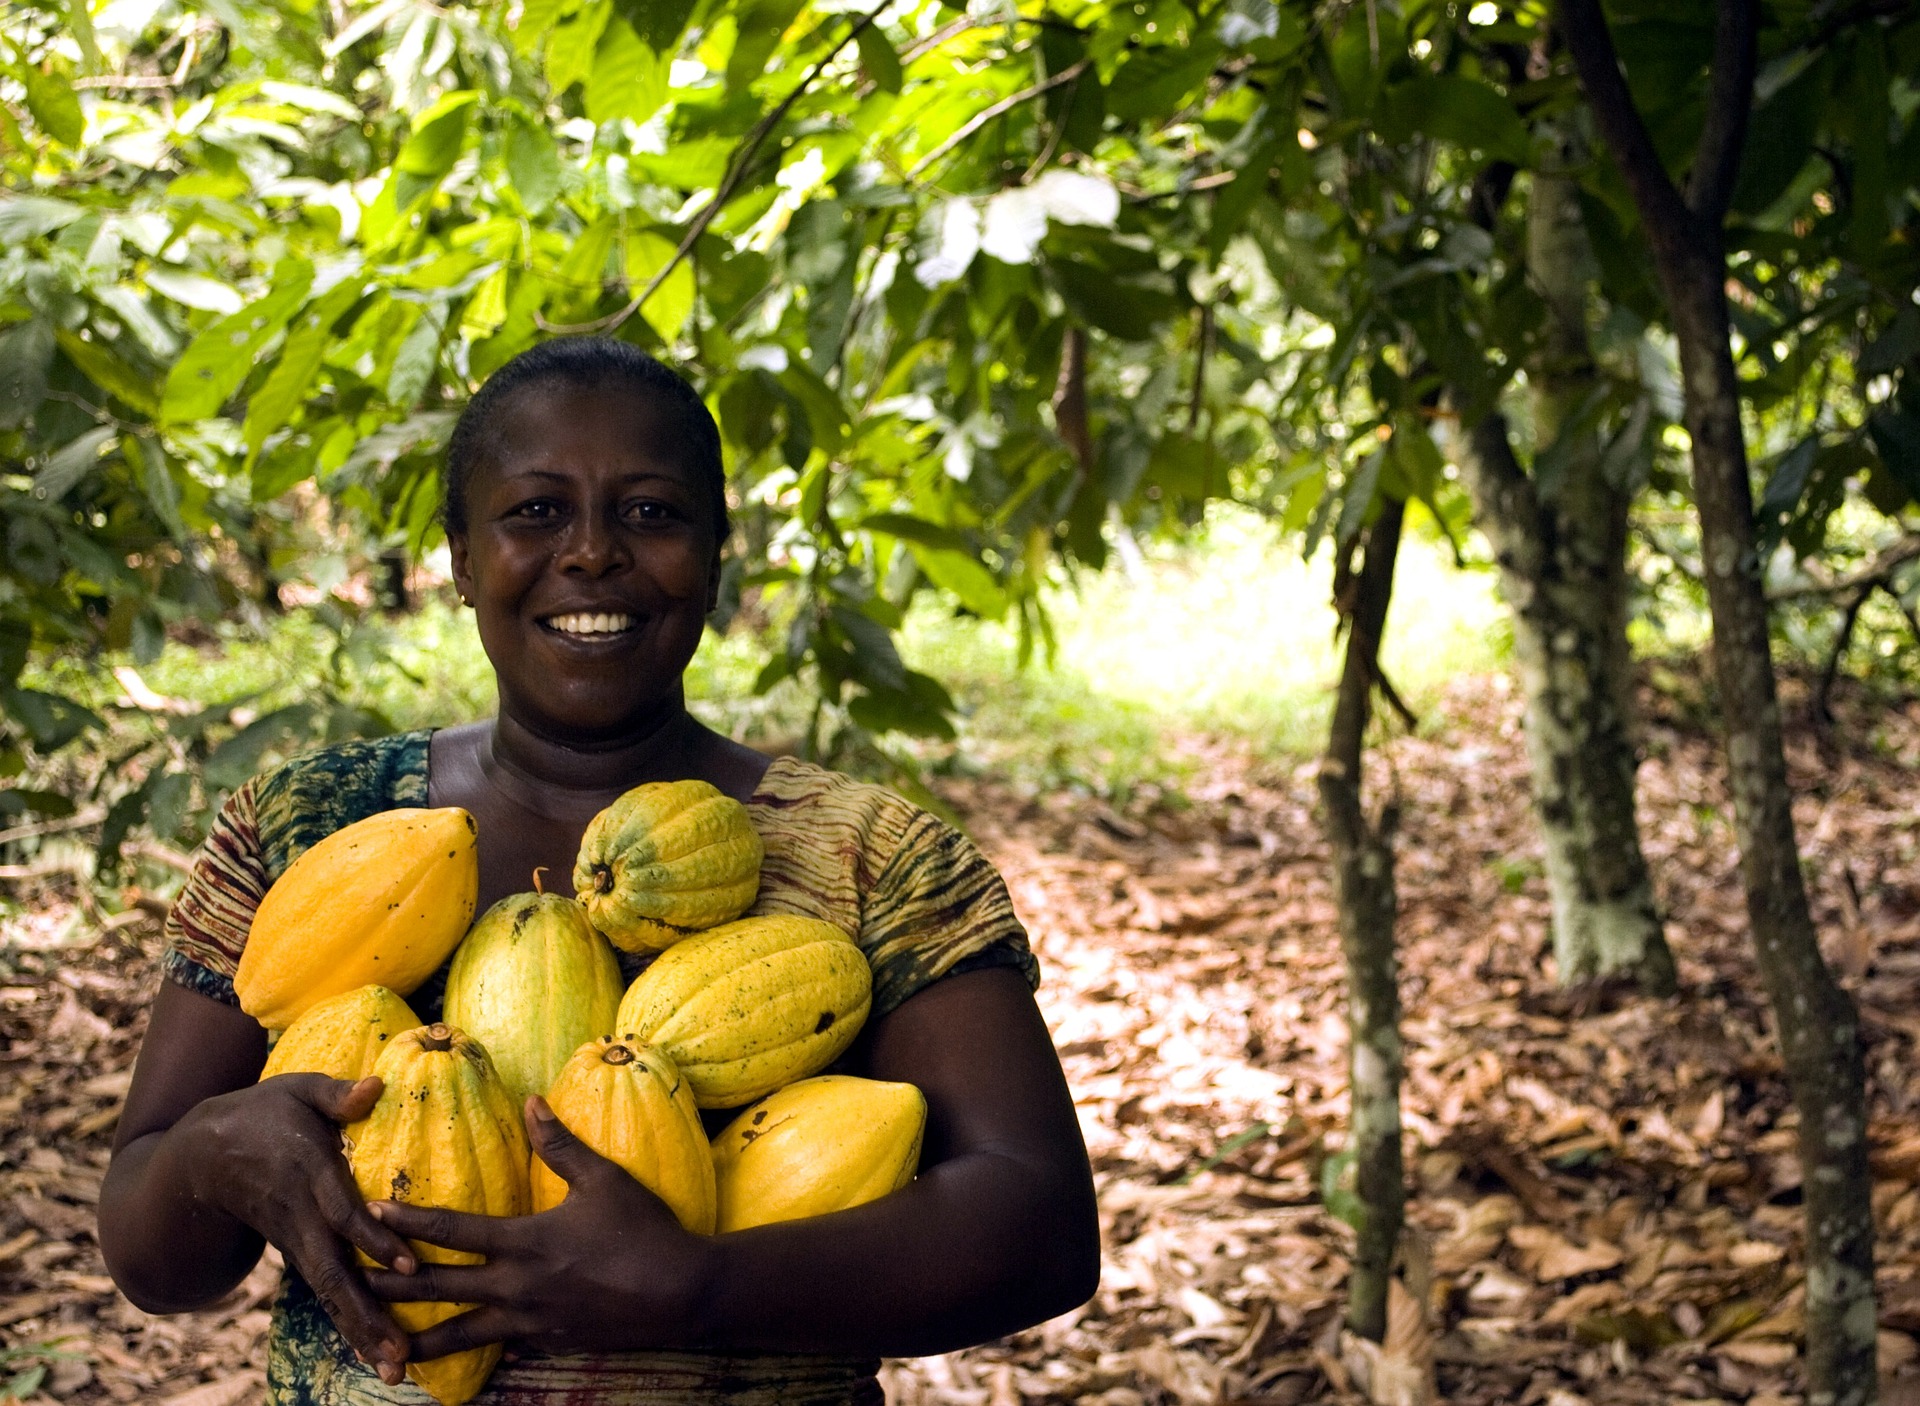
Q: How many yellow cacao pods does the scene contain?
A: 8